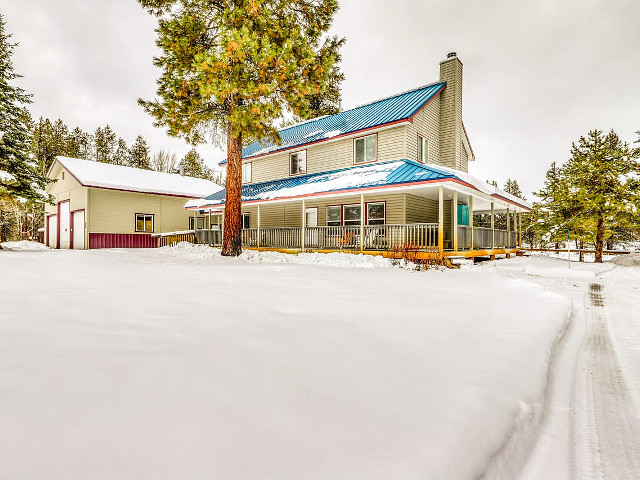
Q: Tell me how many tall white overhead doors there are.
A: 3